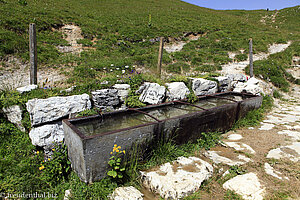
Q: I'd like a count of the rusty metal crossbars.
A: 3